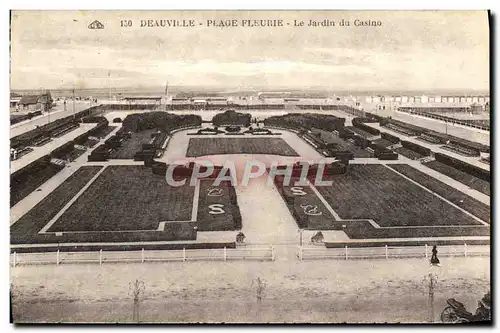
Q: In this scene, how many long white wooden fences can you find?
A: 2